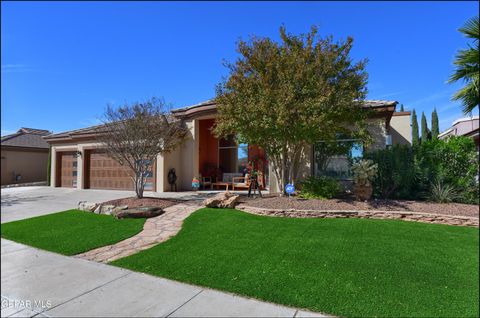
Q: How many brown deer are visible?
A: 0